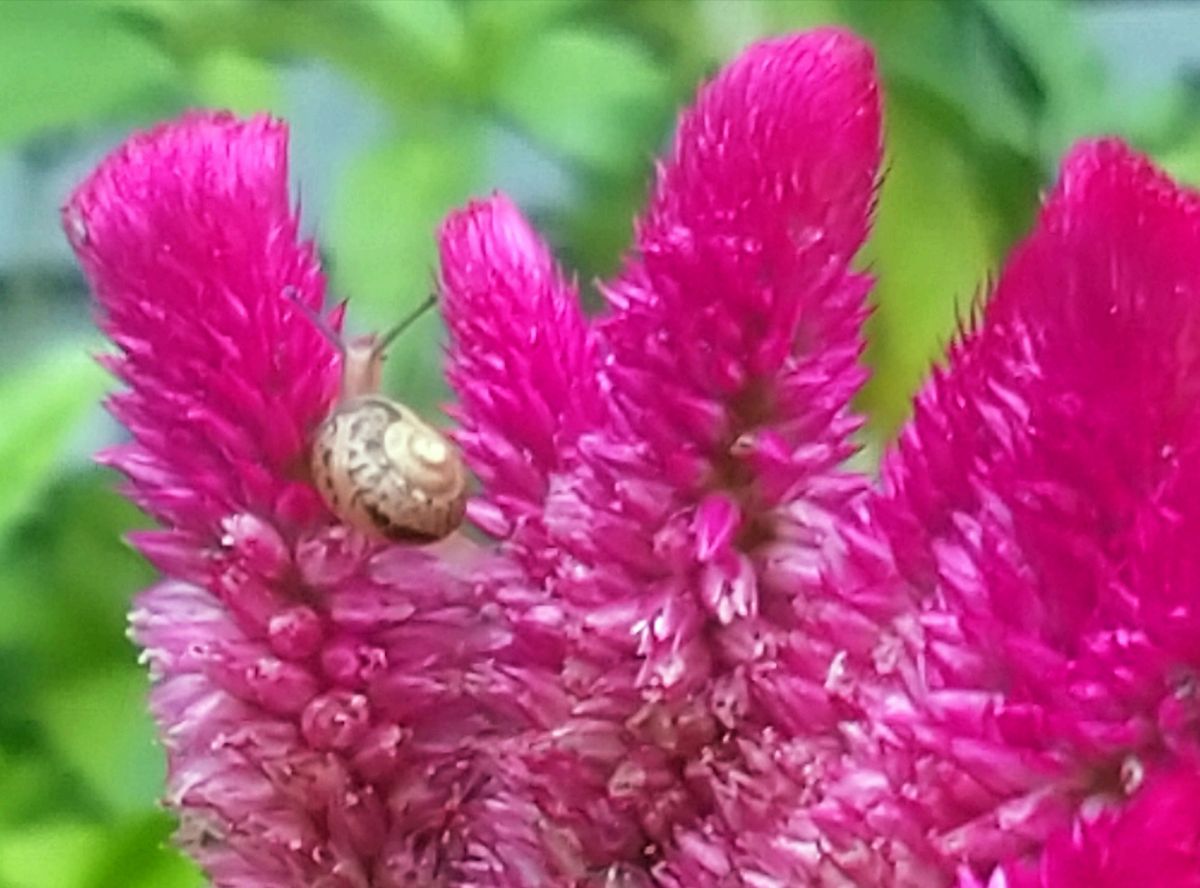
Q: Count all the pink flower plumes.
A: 4